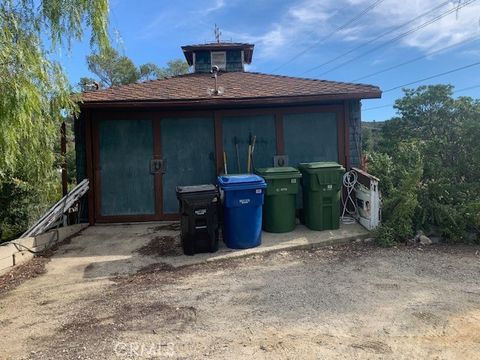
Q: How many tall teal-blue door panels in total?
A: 4